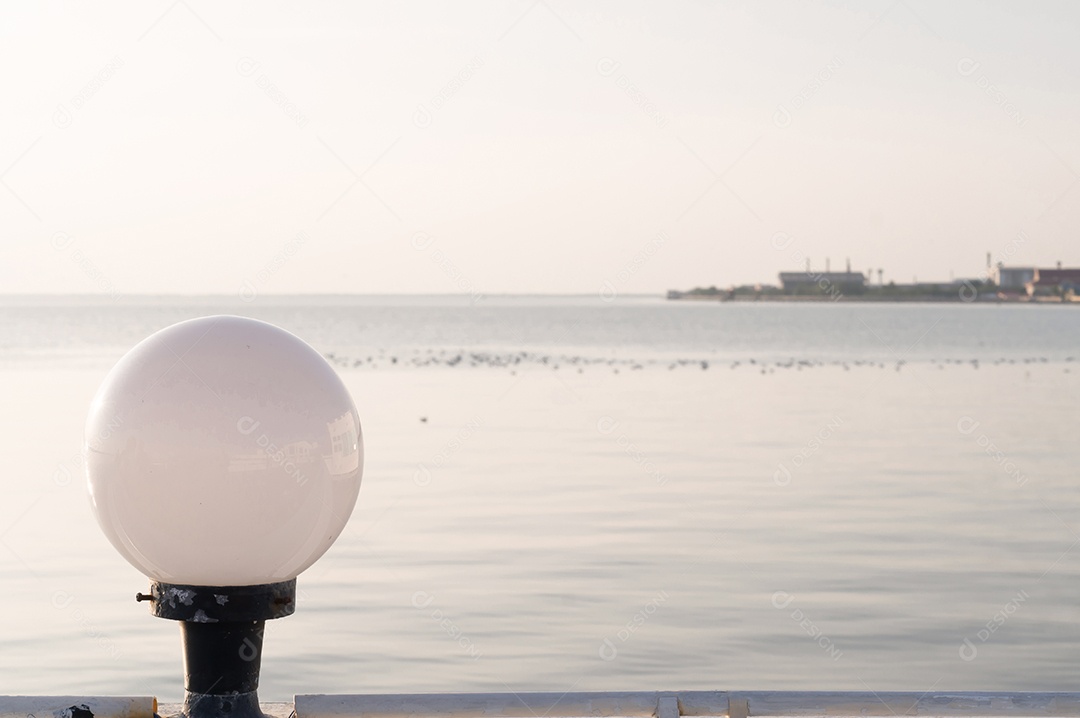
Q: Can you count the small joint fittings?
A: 2